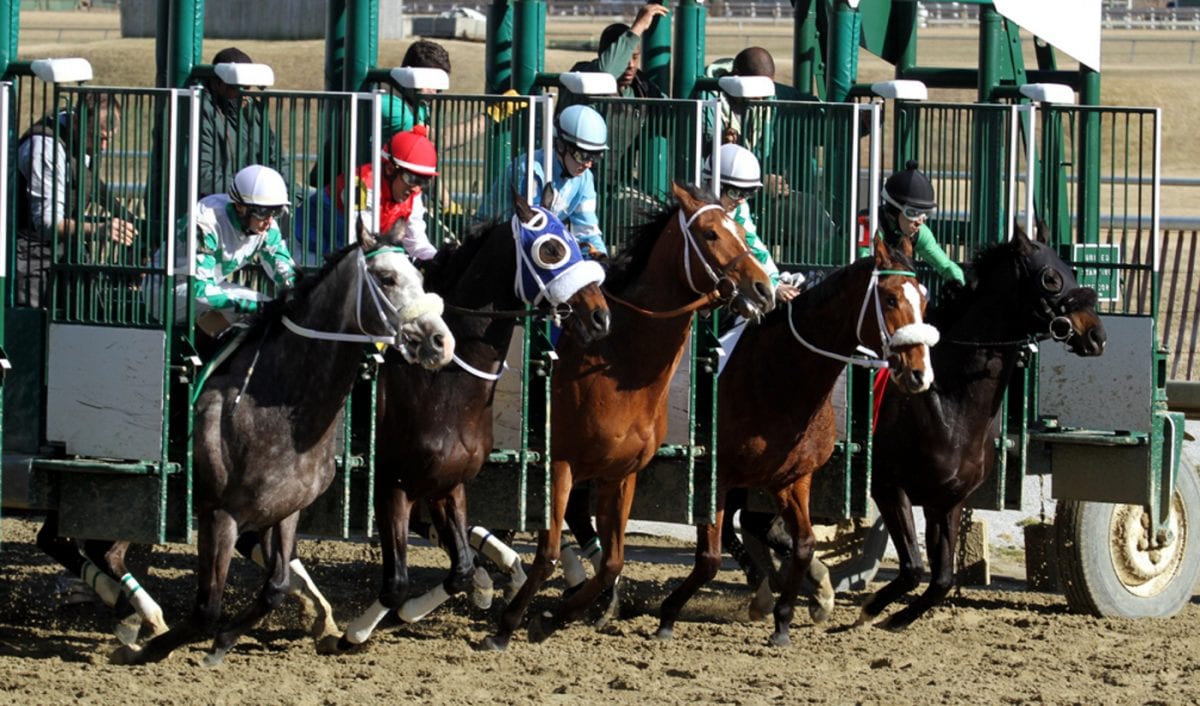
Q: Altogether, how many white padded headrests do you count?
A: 7